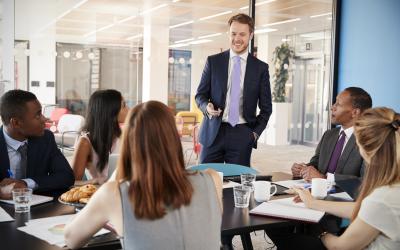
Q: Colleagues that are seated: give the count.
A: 5